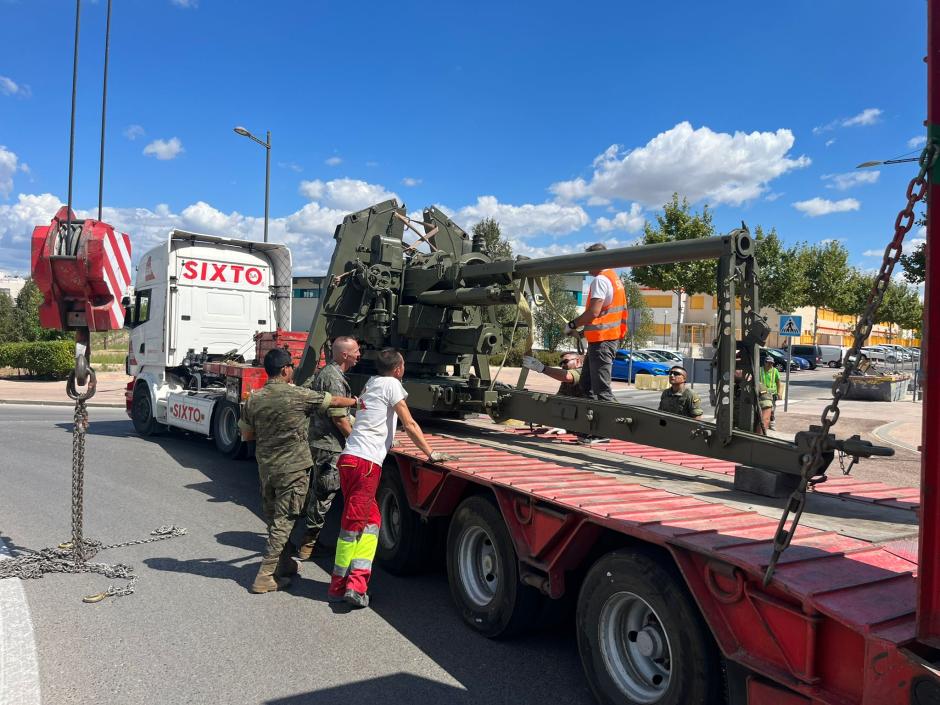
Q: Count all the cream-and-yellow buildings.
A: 1